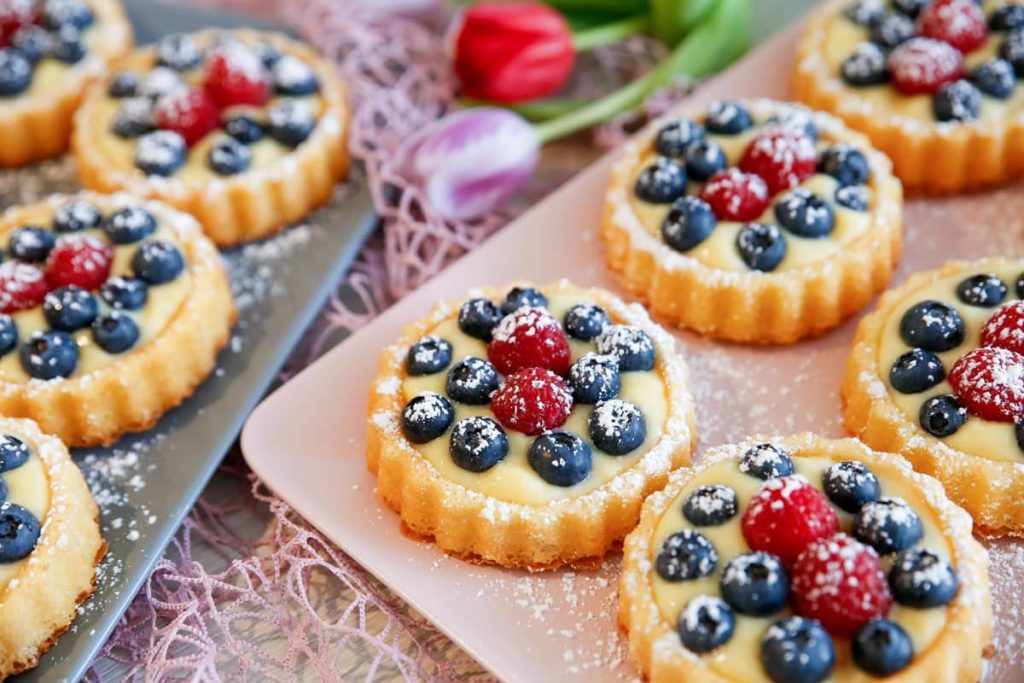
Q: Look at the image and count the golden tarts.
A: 9